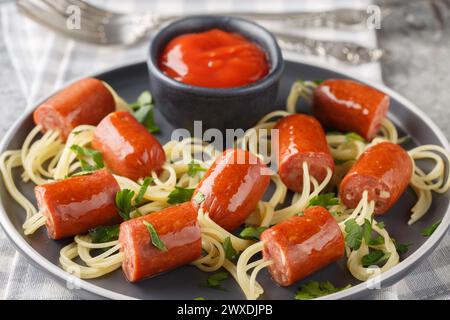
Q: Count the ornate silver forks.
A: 2